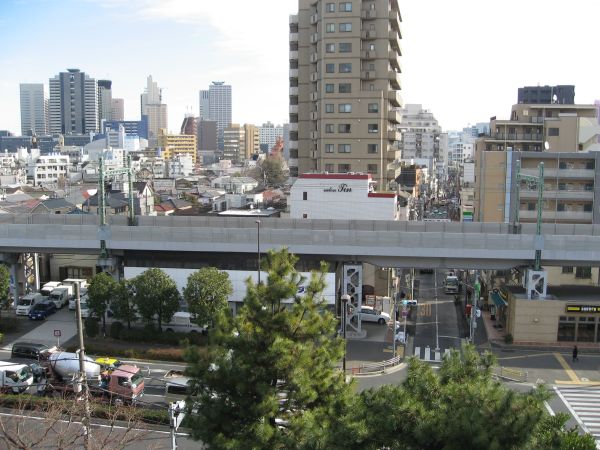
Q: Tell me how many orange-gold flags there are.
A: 0